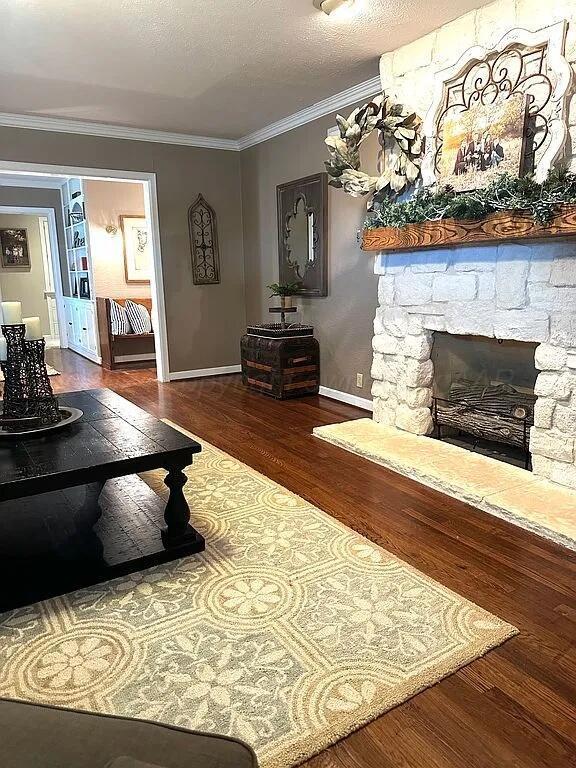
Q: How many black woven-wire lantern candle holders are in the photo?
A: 3